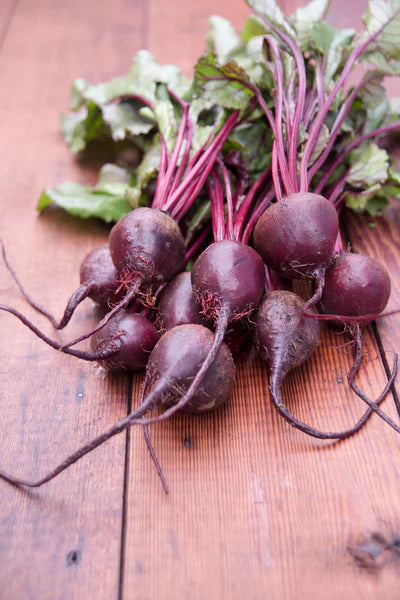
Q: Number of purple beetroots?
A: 9